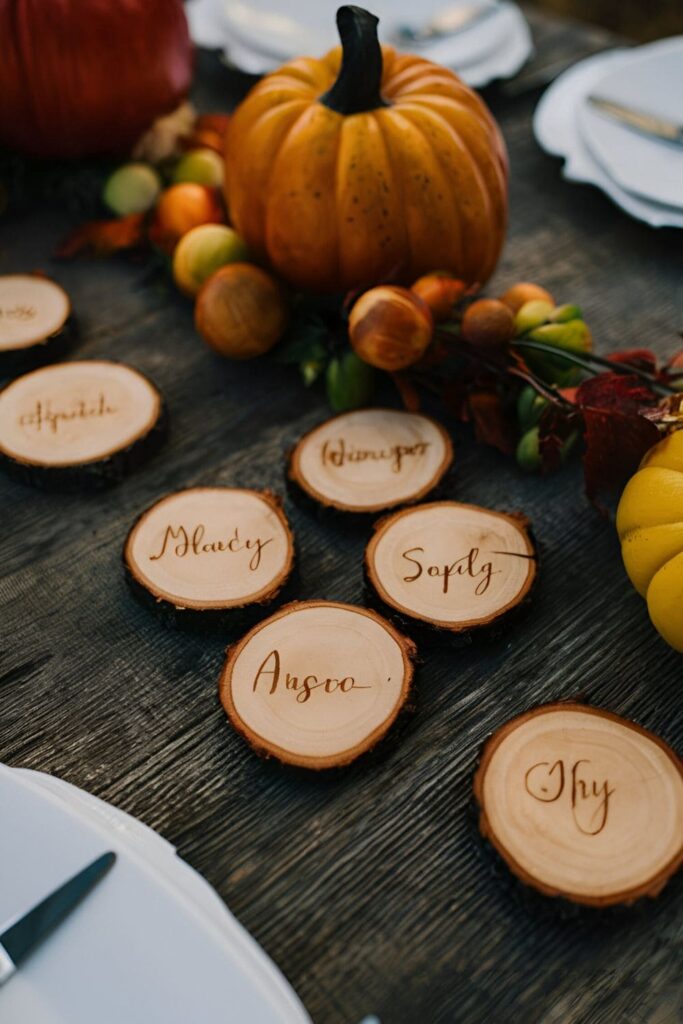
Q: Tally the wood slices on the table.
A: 7